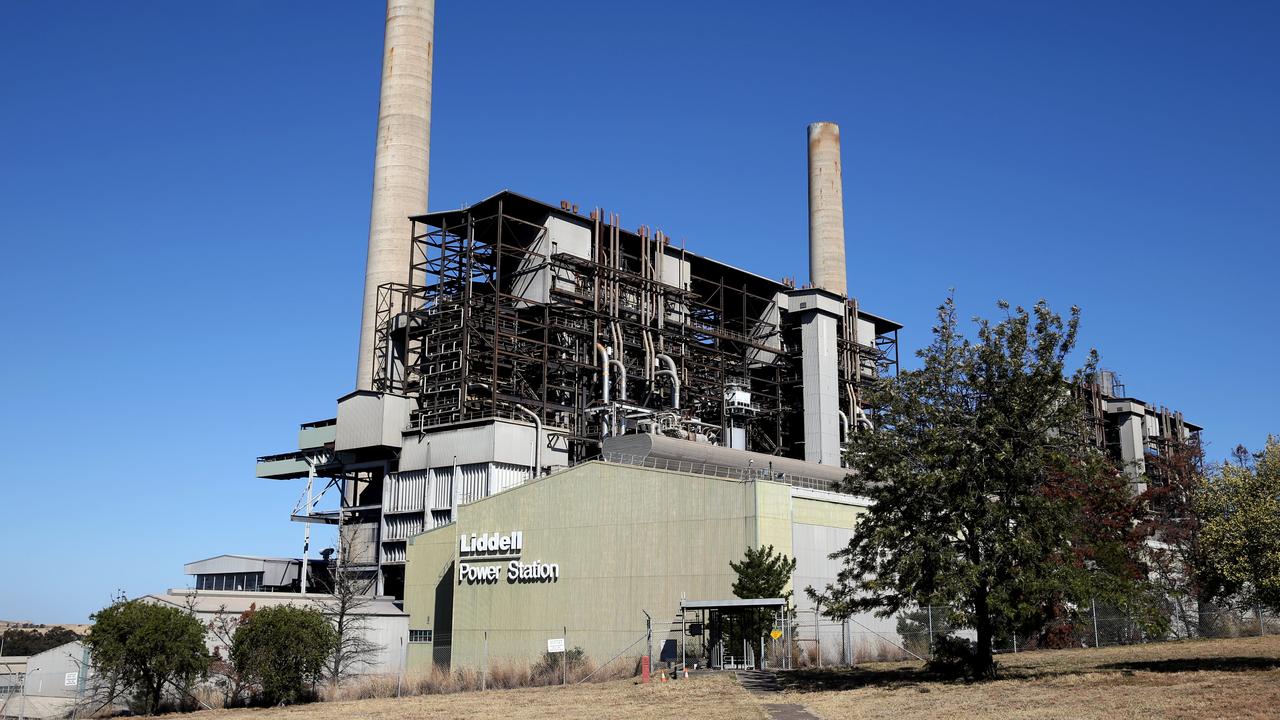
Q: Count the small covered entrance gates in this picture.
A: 1